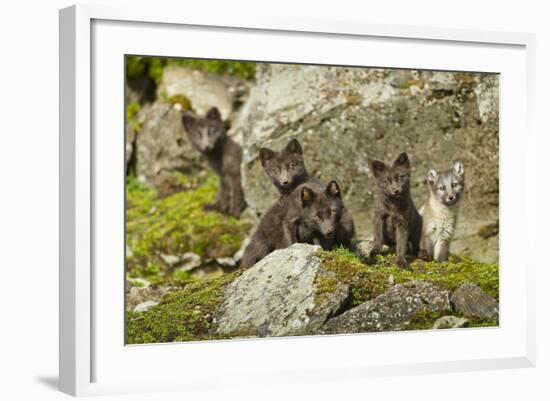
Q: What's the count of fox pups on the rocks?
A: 5